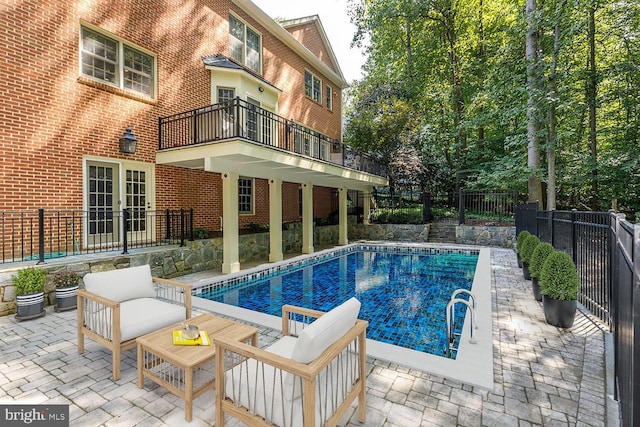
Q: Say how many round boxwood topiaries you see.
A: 4